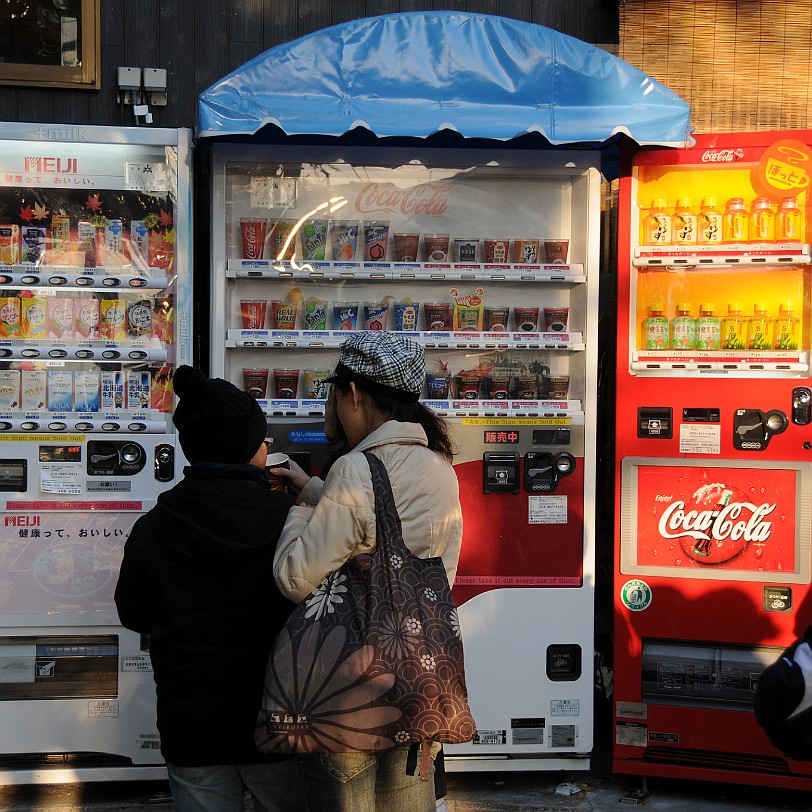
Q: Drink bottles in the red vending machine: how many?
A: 12